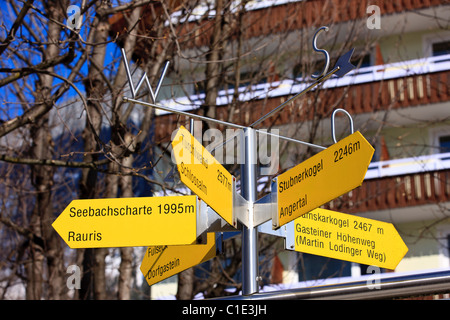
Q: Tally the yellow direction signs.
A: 5